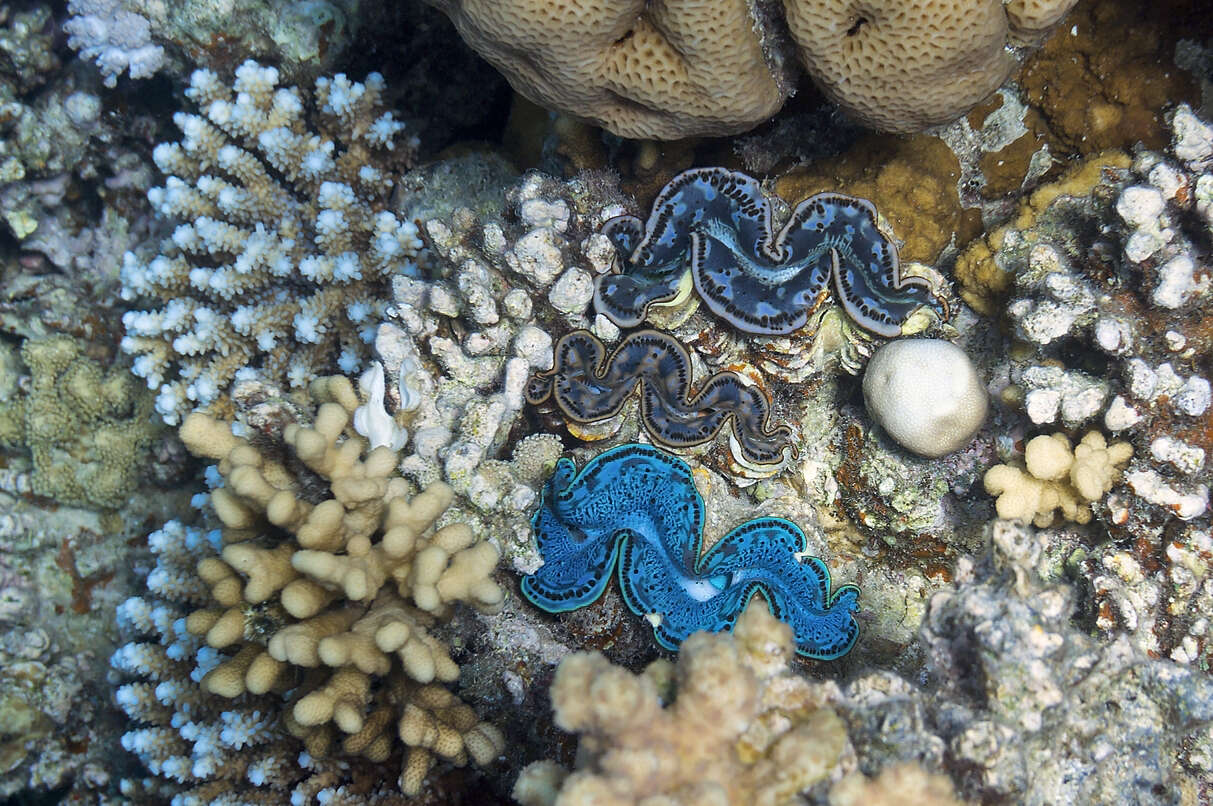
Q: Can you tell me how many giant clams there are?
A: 3